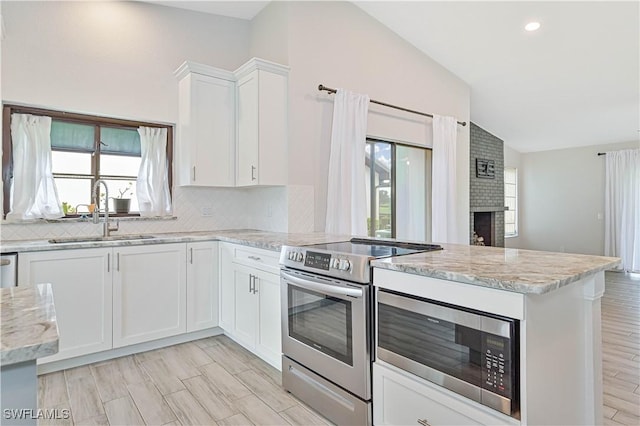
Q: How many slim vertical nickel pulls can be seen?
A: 7